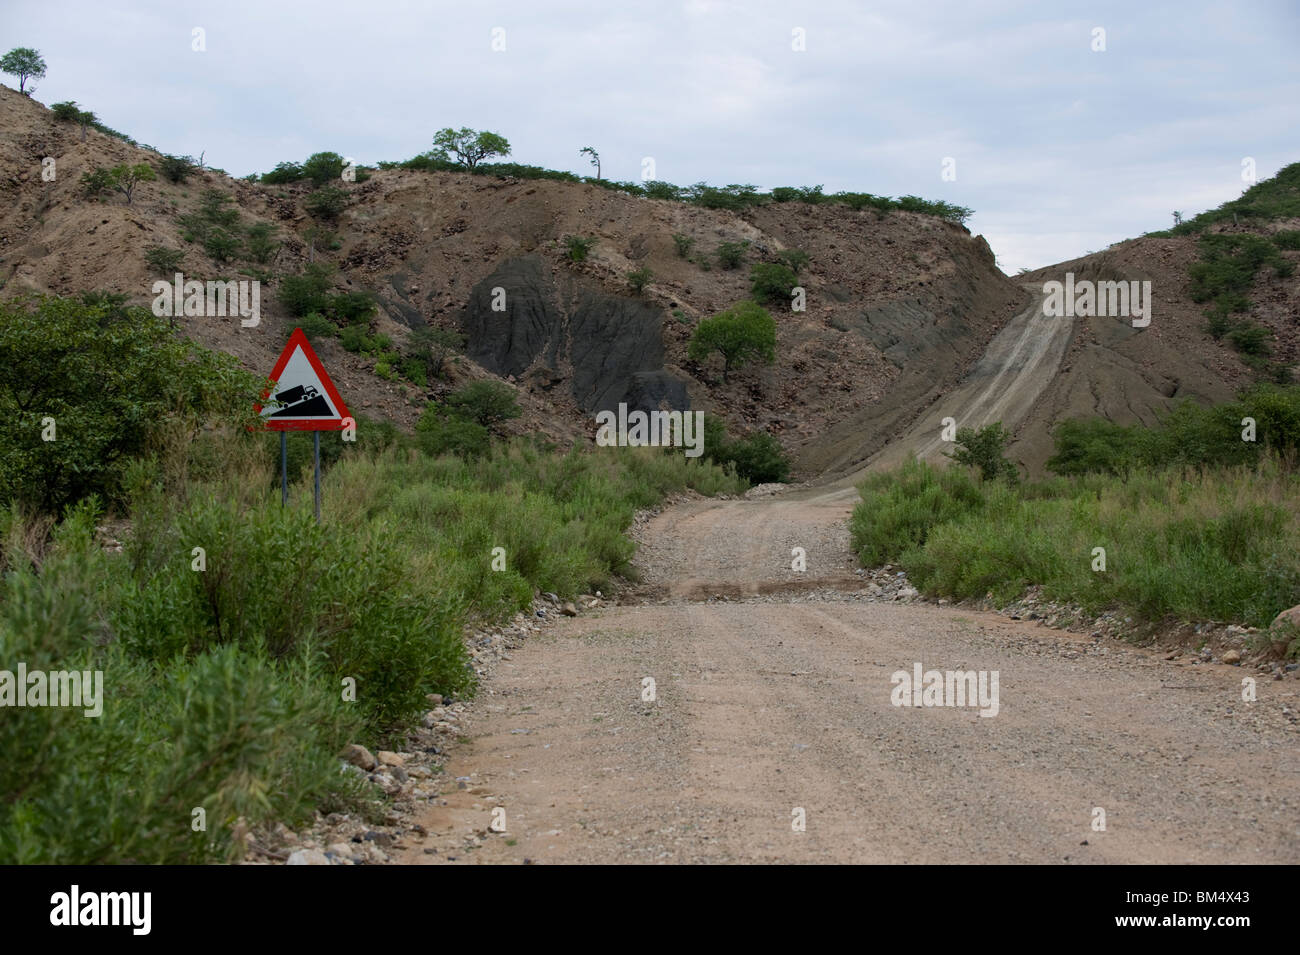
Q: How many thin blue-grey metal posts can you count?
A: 2